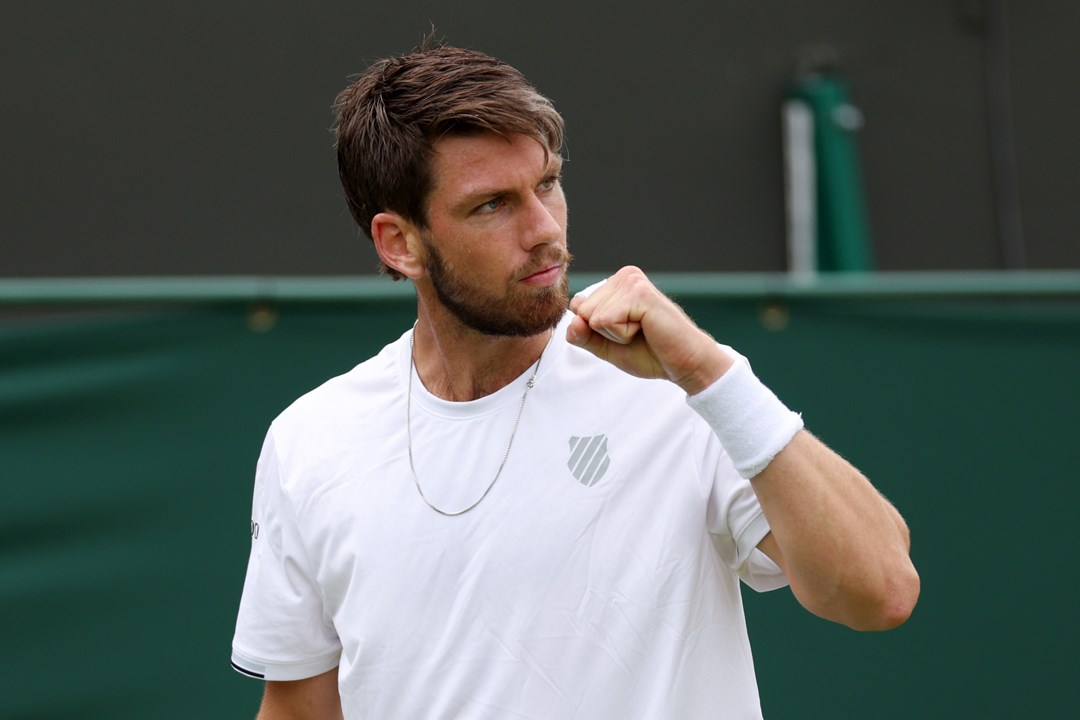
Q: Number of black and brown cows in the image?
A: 0